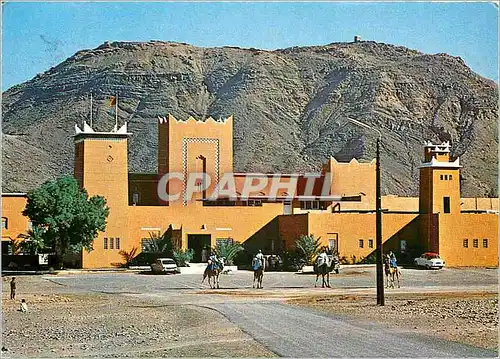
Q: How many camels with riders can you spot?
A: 4